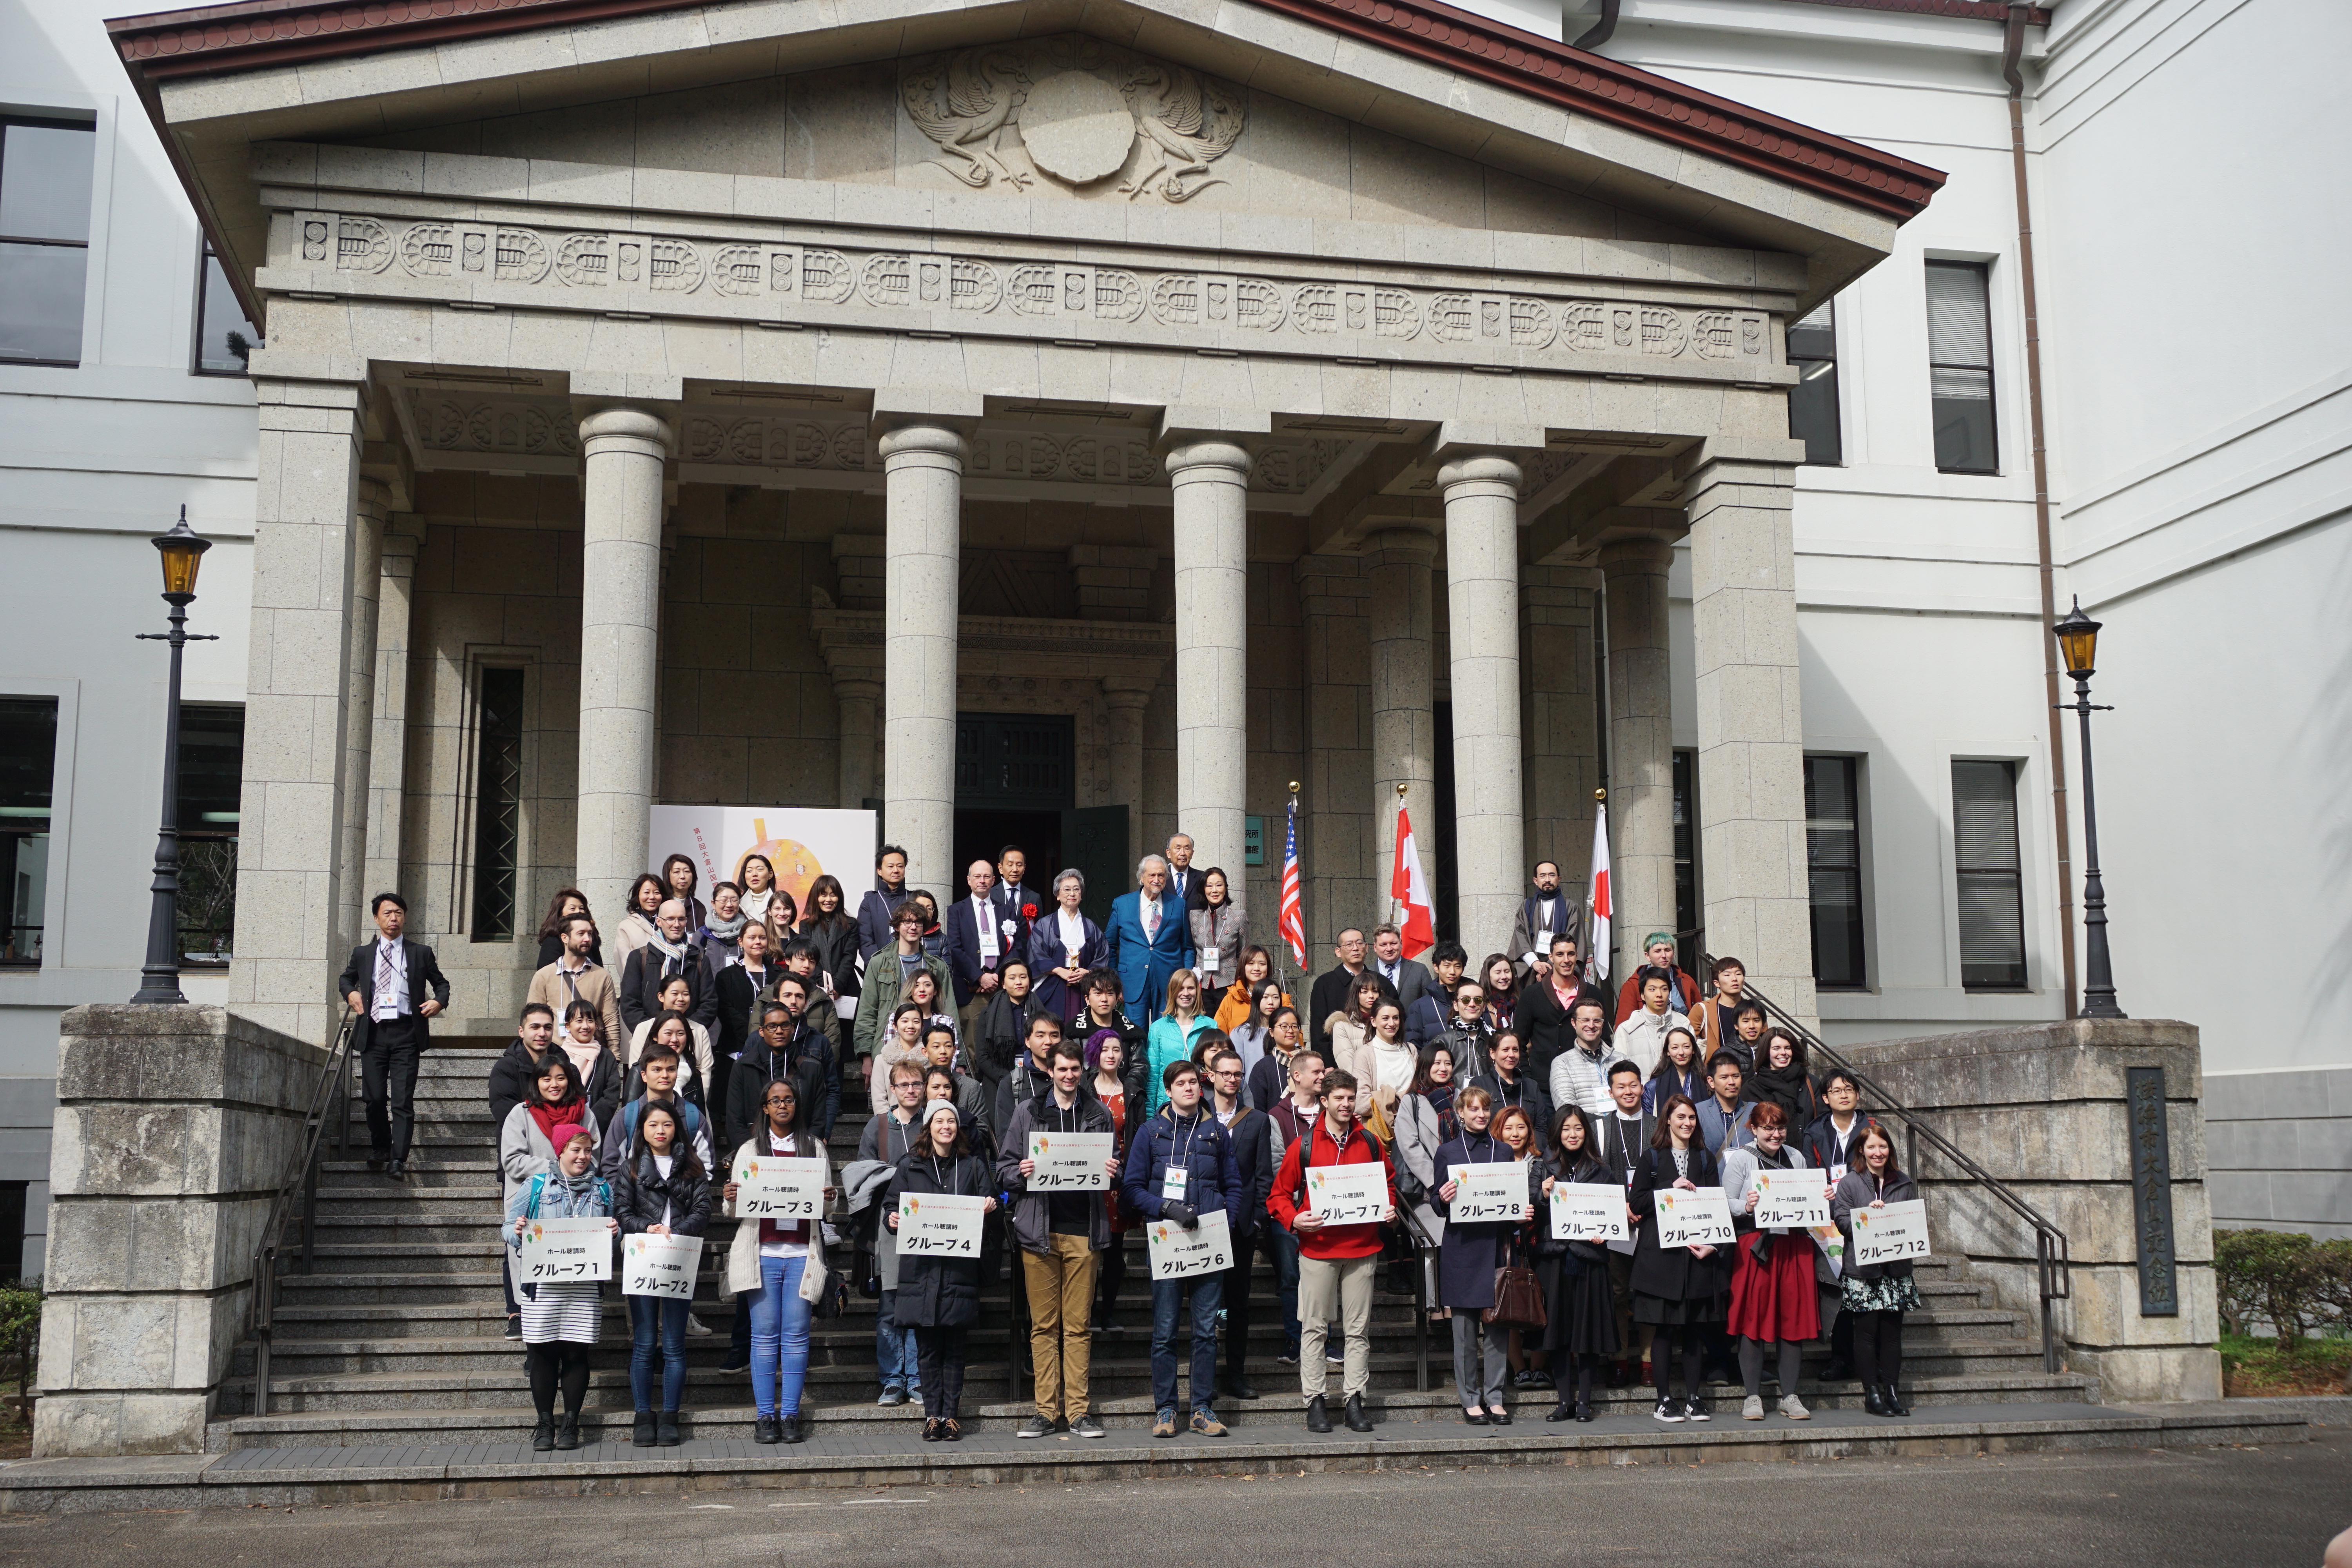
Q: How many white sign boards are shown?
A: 12